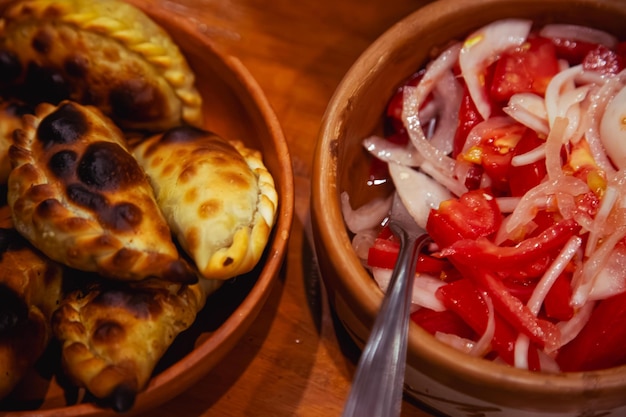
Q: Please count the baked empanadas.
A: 6